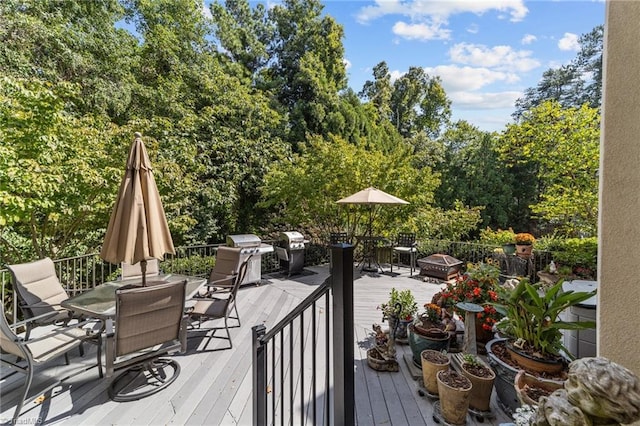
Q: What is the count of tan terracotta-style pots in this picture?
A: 3